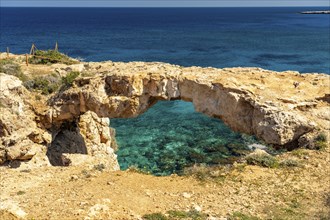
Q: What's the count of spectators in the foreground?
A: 0